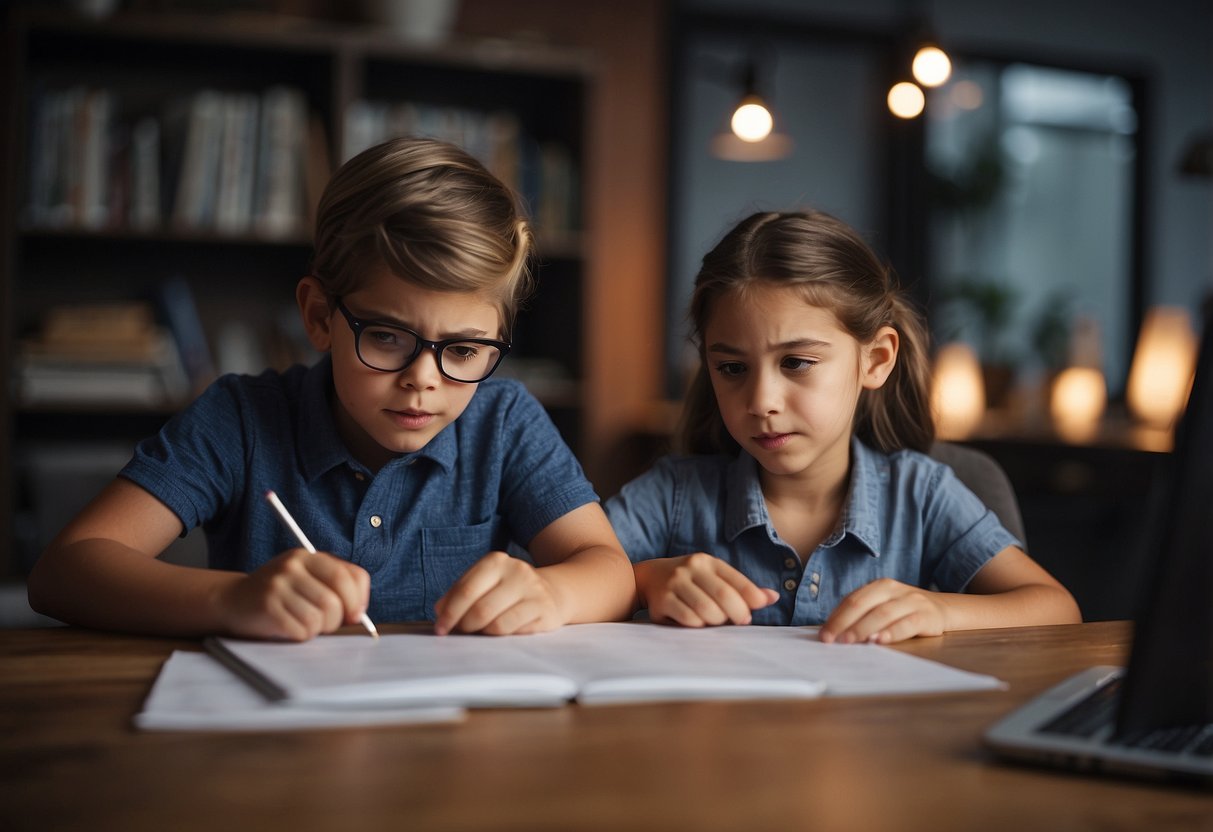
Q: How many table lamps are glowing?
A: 3